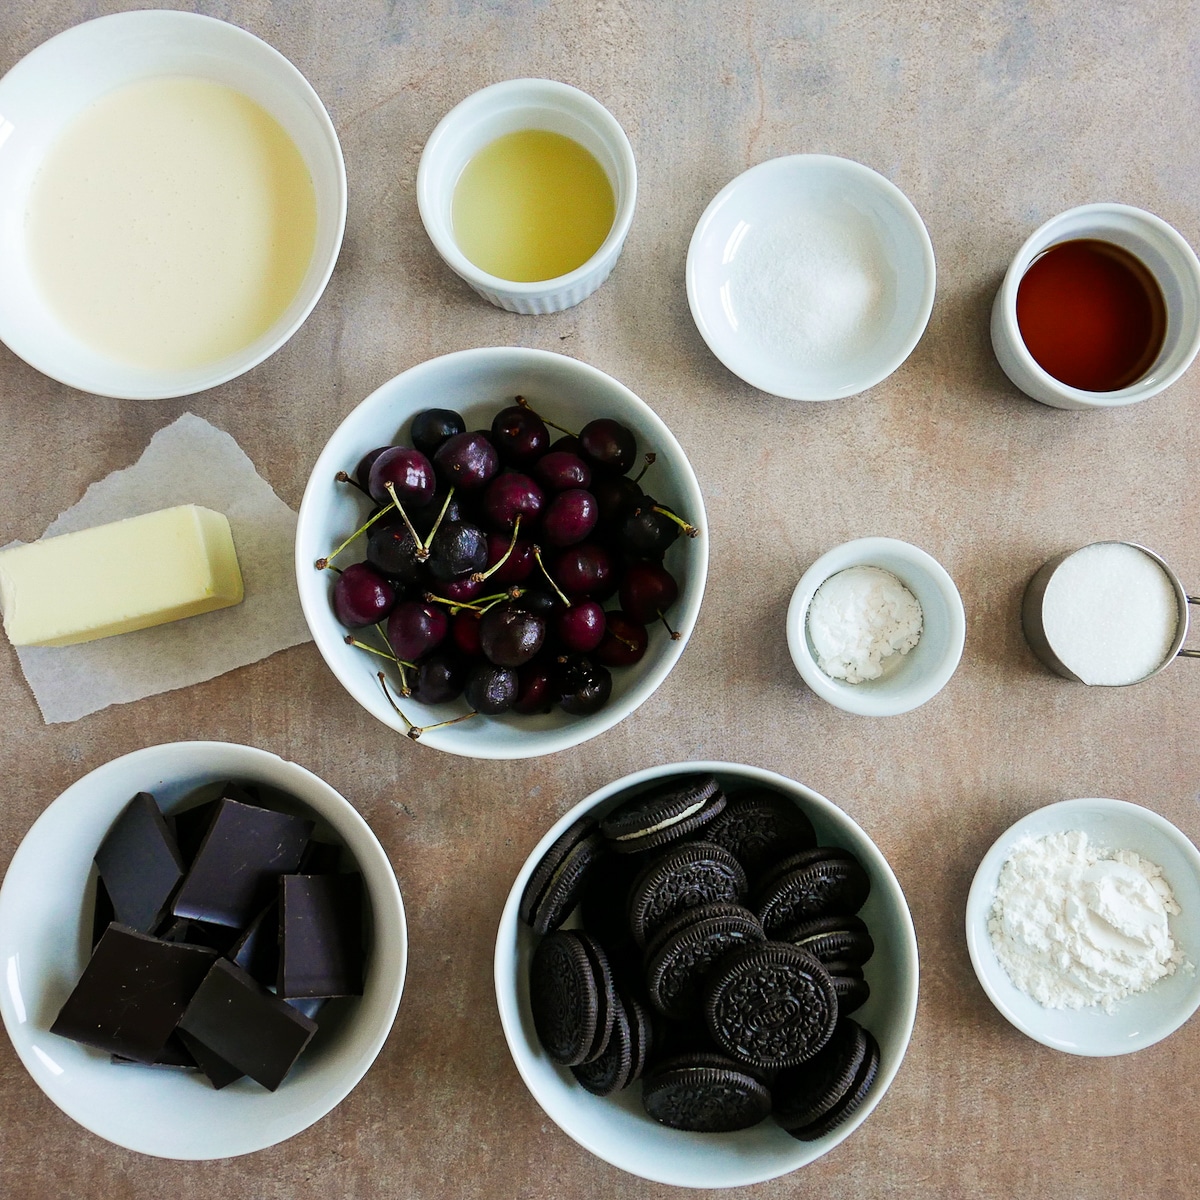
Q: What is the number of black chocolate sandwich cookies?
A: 13